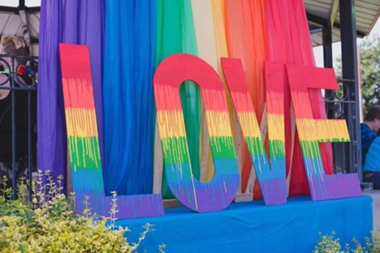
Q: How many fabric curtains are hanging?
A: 6